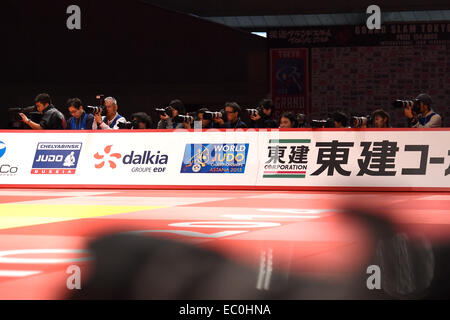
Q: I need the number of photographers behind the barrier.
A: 12